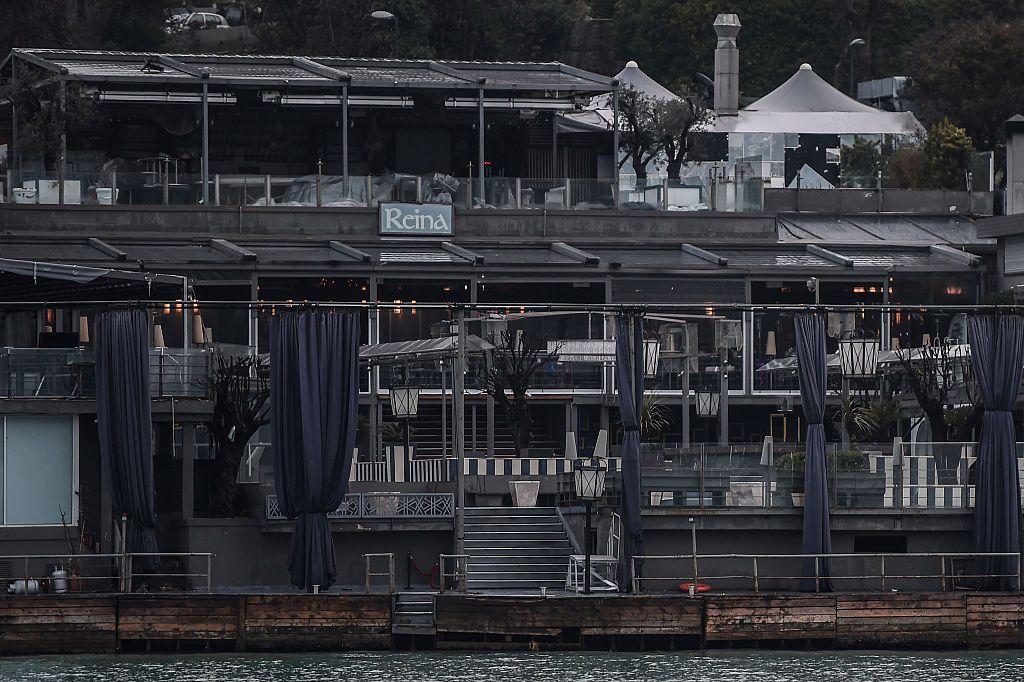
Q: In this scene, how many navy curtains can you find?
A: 5